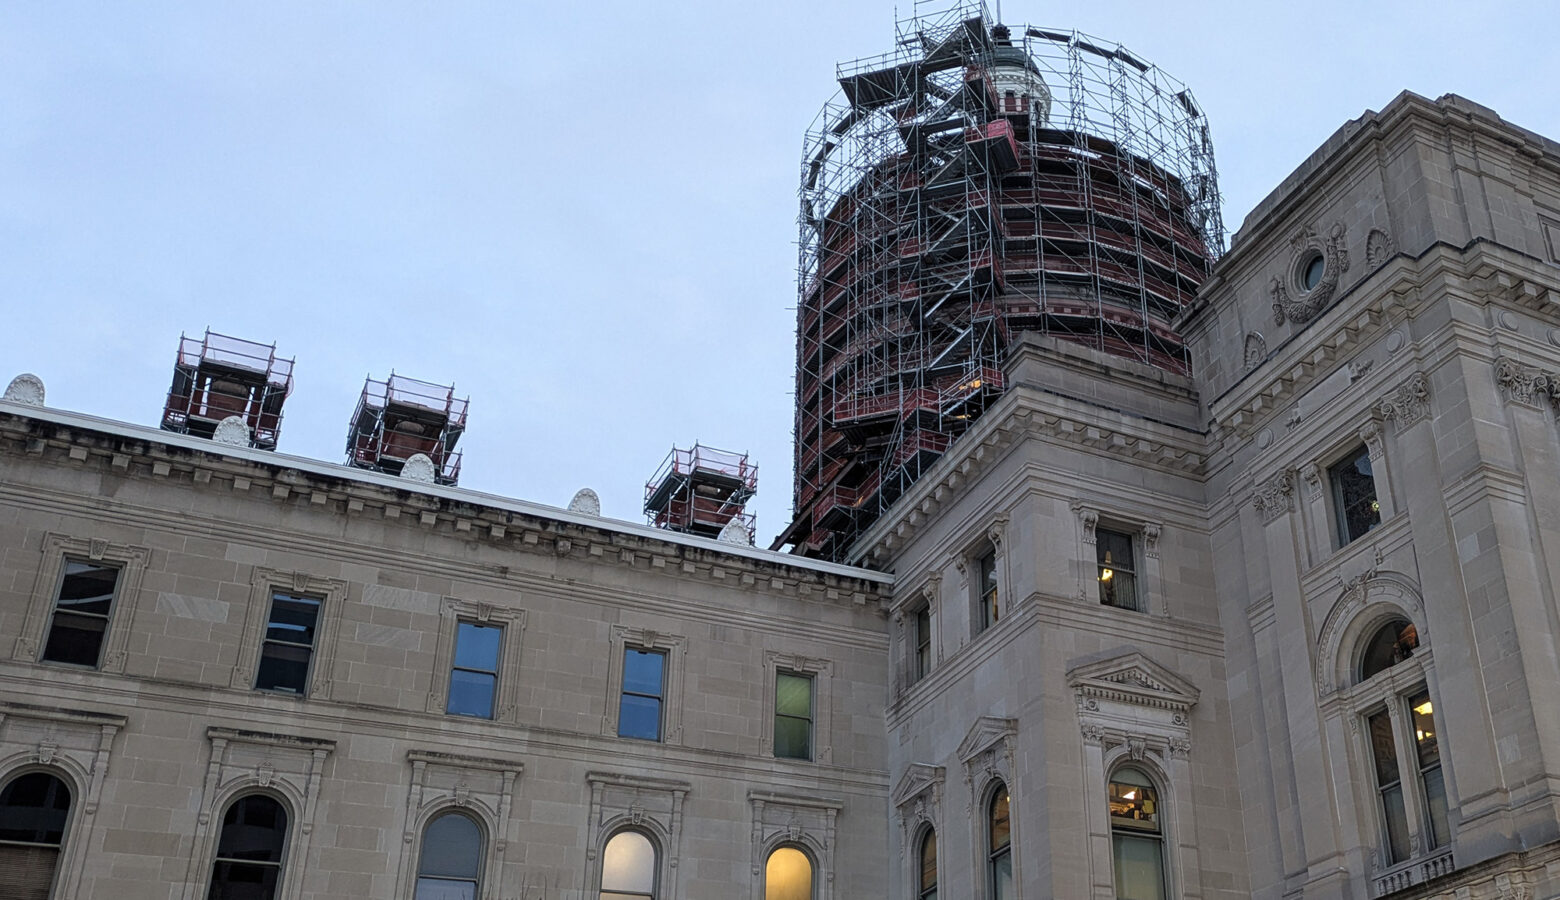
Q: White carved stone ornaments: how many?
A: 5